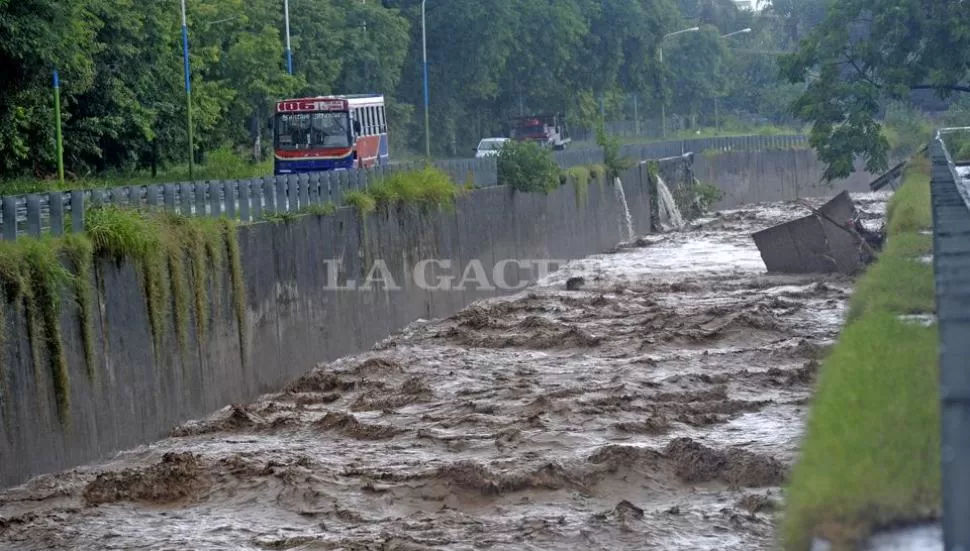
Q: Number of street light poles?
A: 6